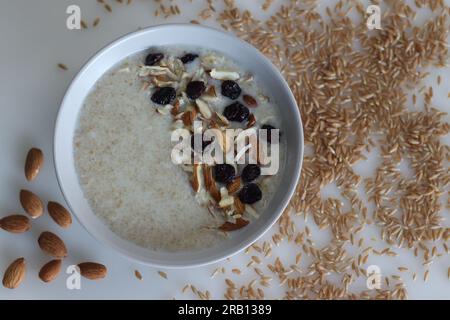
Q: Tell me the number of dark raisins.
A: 11